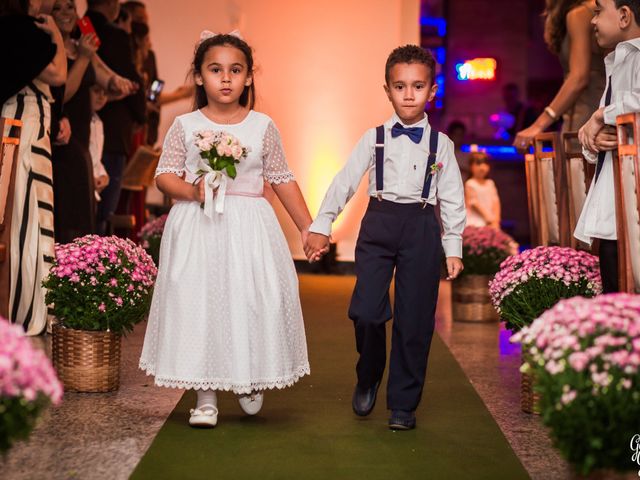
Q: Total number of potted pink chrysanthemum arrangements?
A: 6